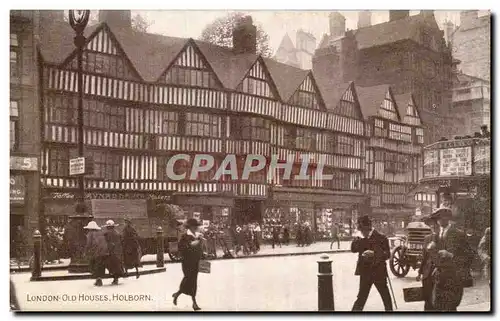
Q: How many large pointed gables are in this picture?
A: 7